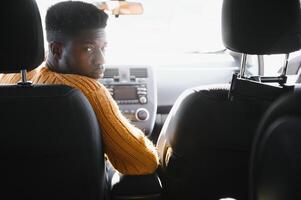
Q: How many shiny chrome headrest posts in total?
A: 3